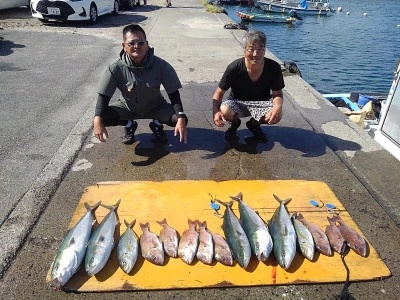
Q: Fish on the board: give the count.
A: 15